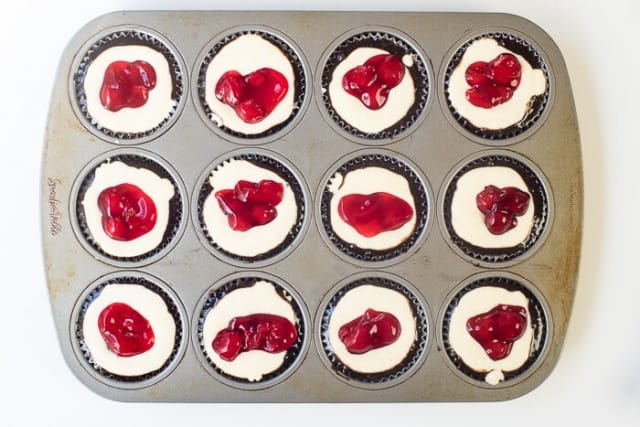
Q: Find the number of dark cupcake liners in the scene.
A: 12